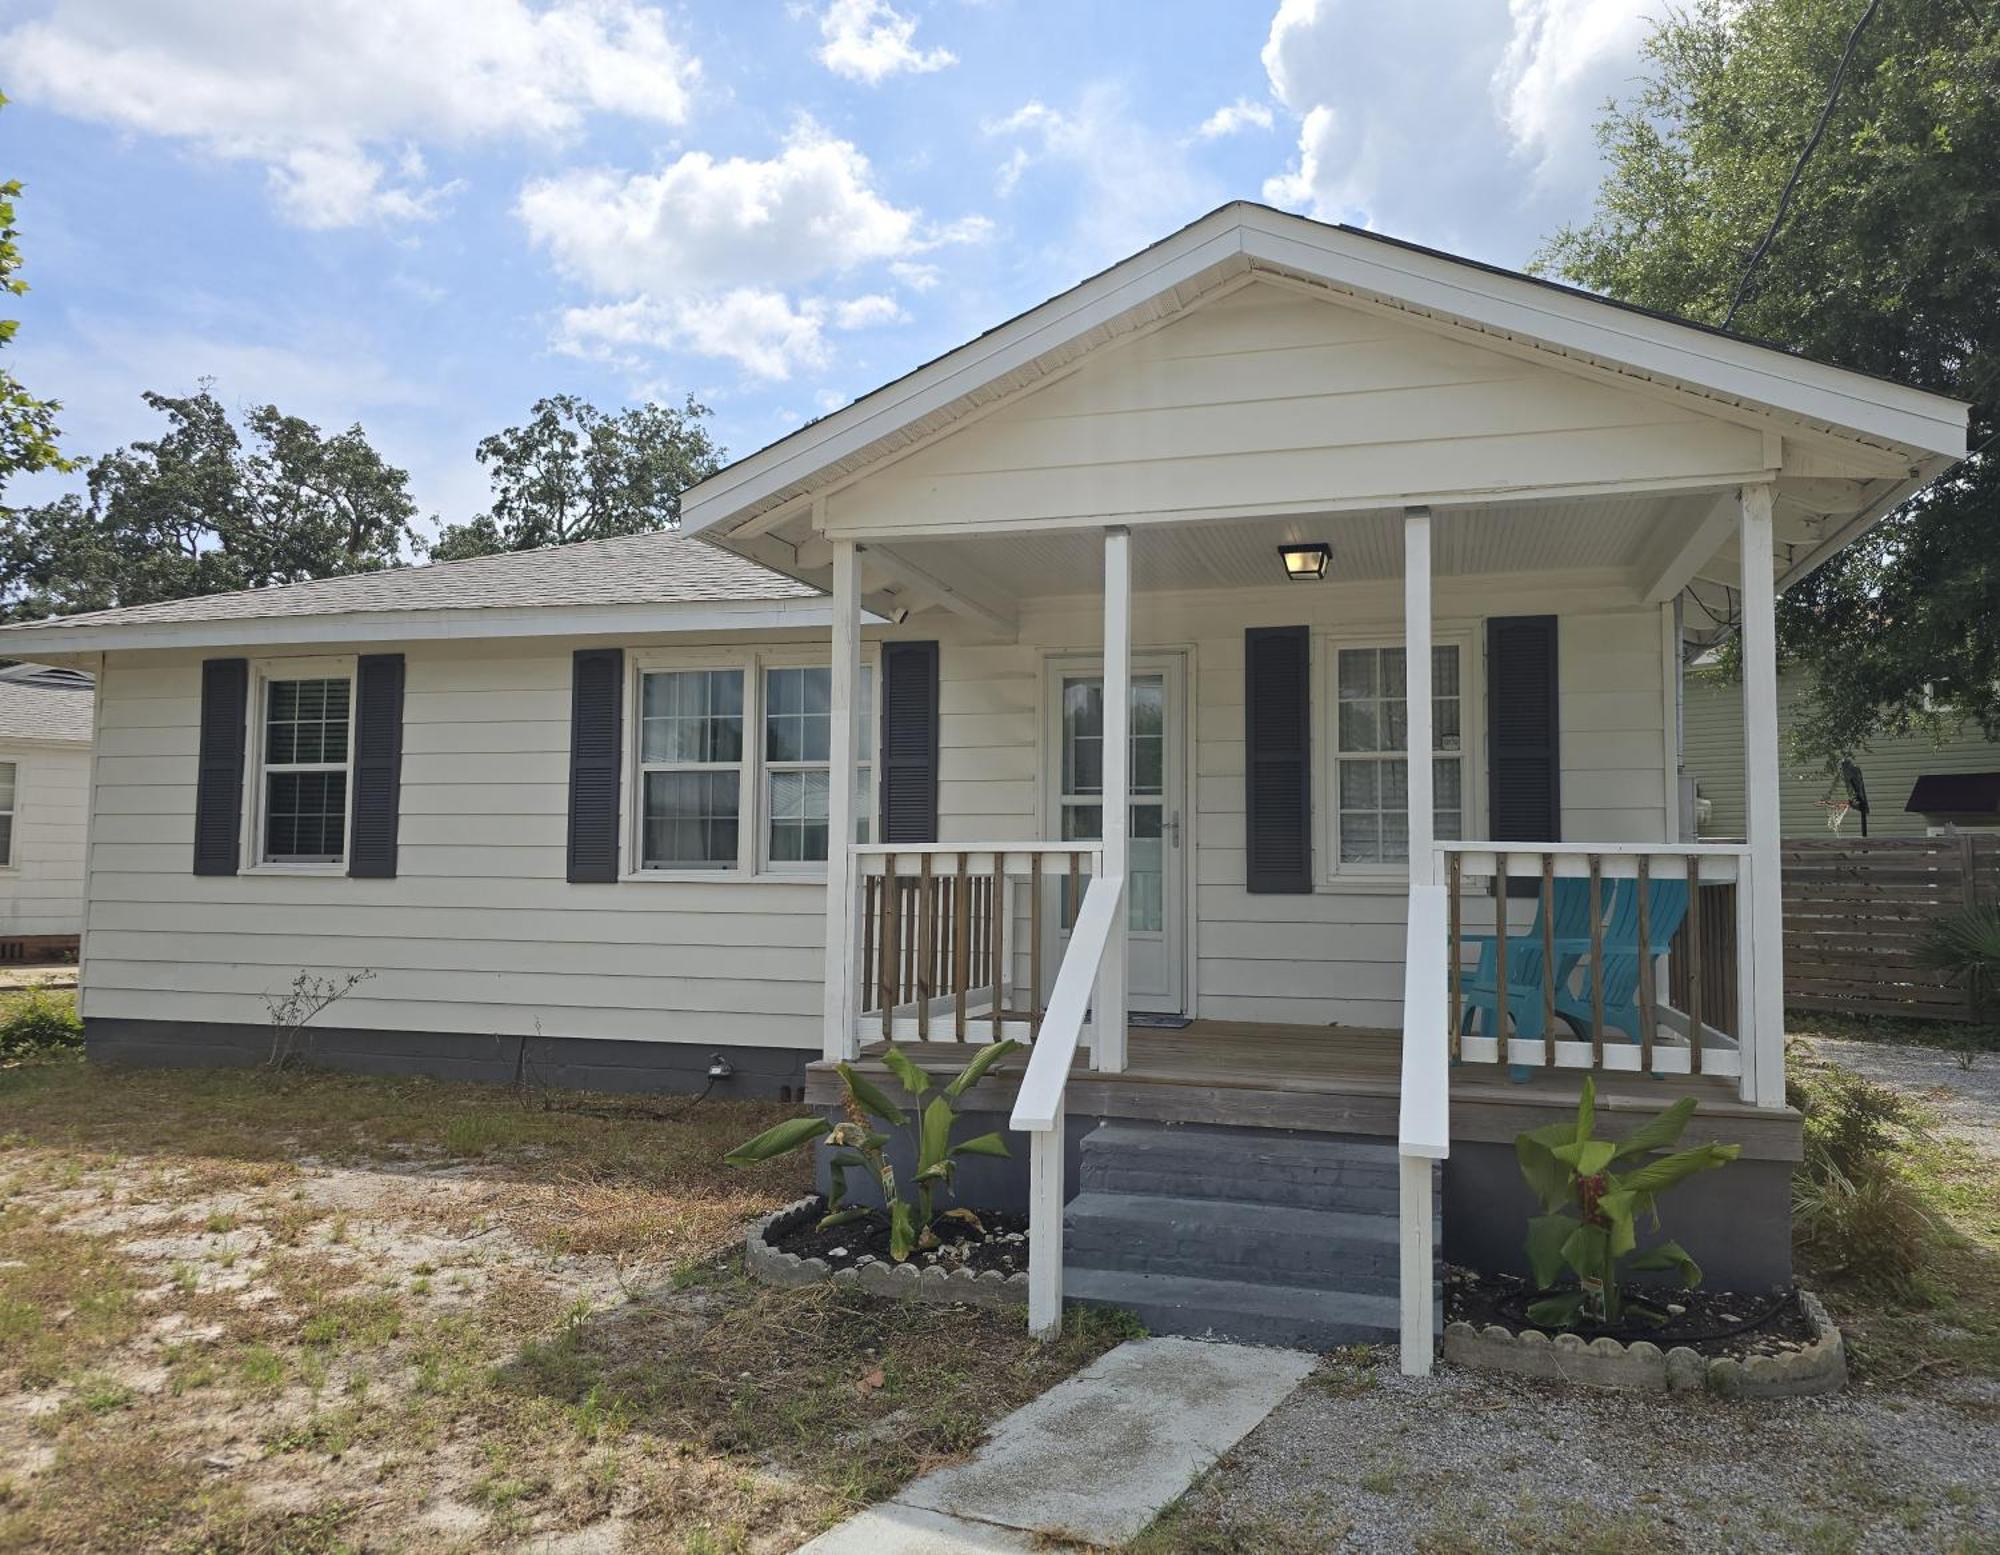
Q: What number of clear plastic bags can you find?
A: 0